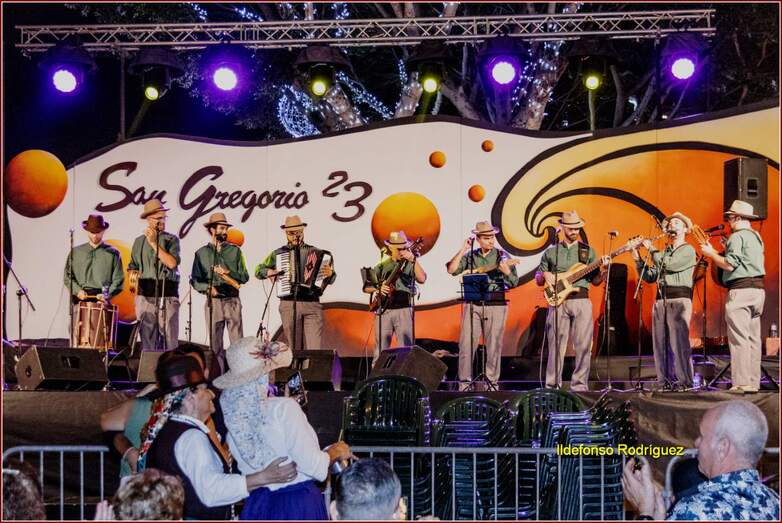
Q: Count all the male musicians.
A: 9